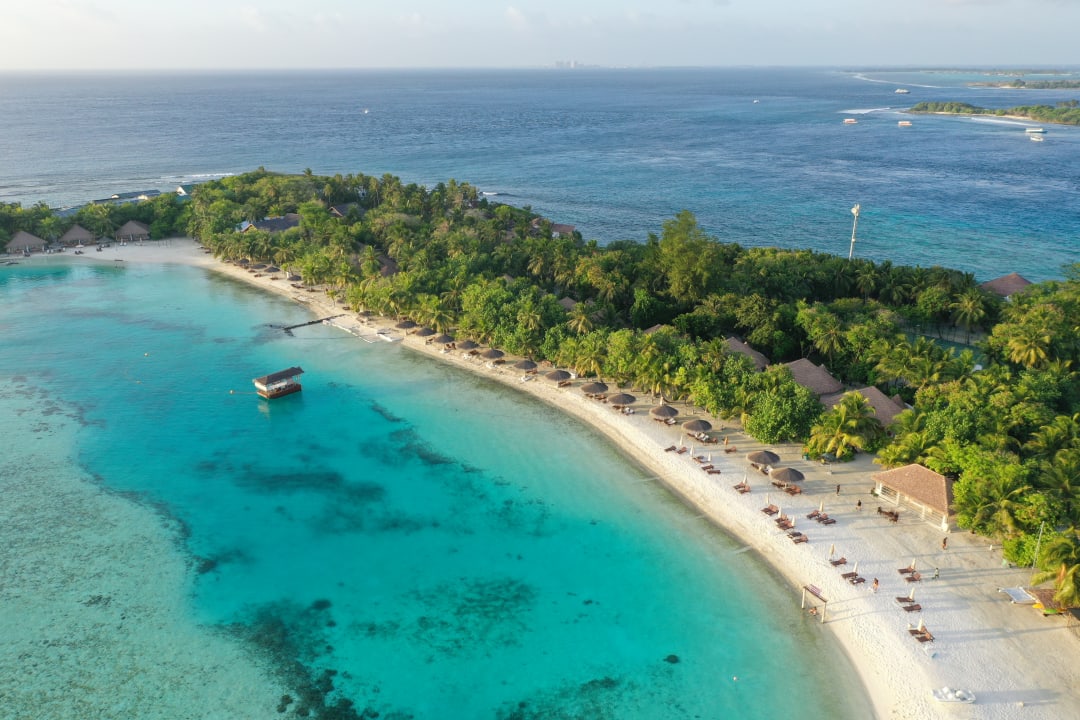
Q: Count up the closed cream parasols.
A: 13